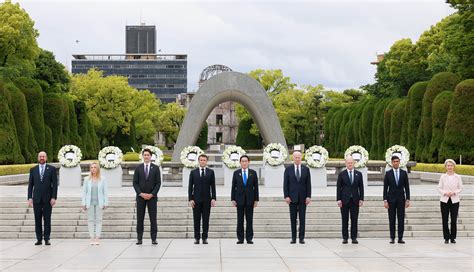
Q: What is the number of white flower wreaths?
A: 9